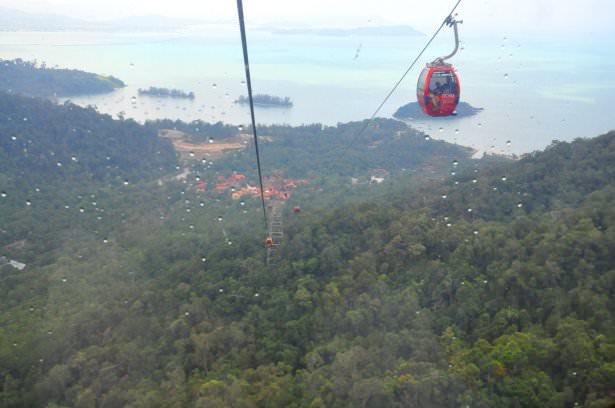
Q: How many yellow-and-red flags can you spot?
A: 0